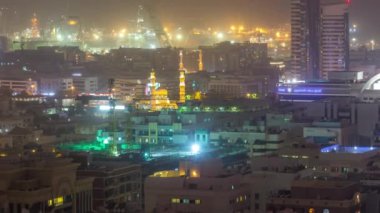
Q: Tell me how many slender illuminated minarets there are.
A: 3